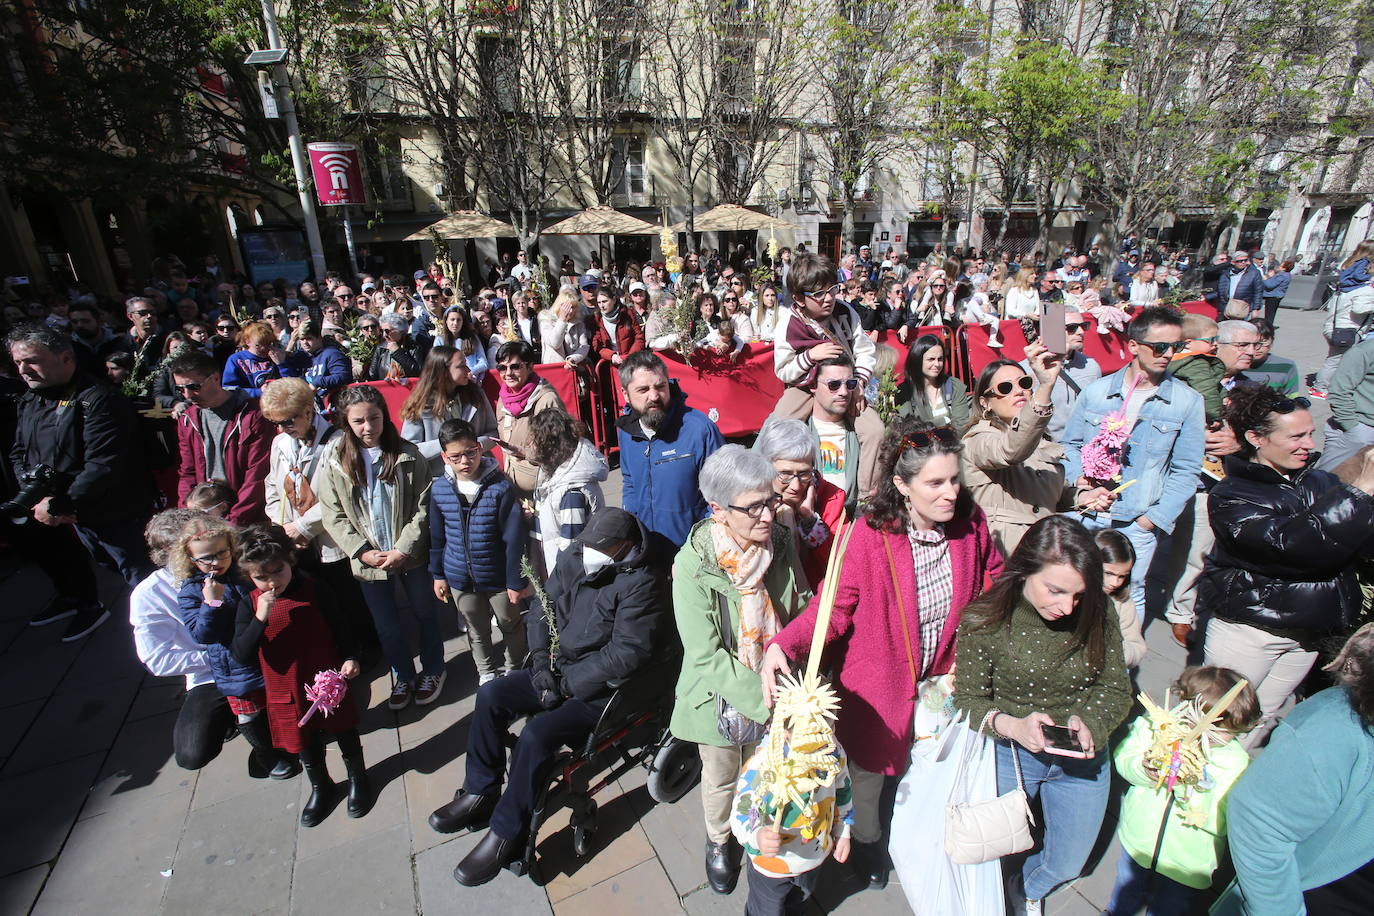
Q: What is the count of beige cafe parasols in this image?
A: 3